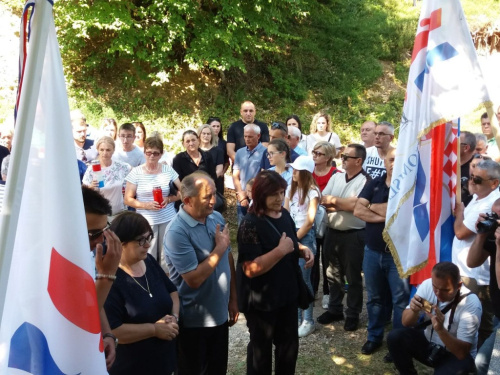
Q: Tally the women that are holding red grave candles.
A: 1